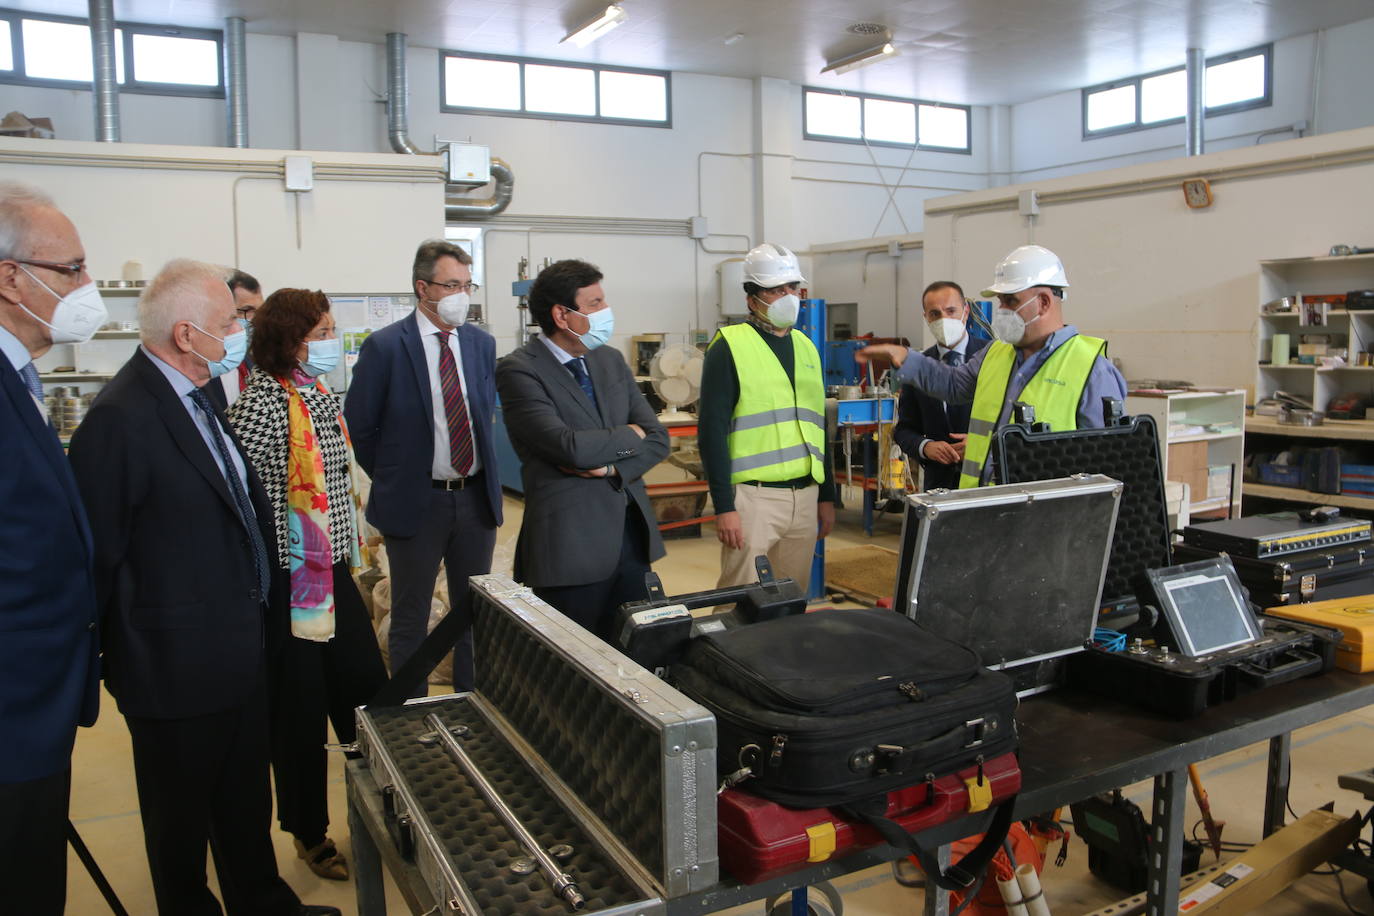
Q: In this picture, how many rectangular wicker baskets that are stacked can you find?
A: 0